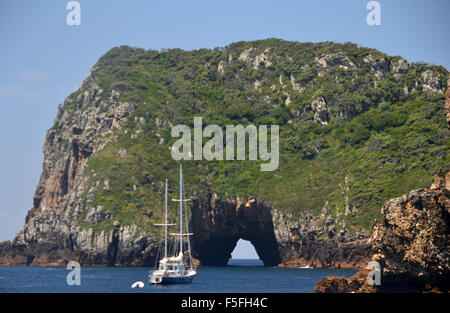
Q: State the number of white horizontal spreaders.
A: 3